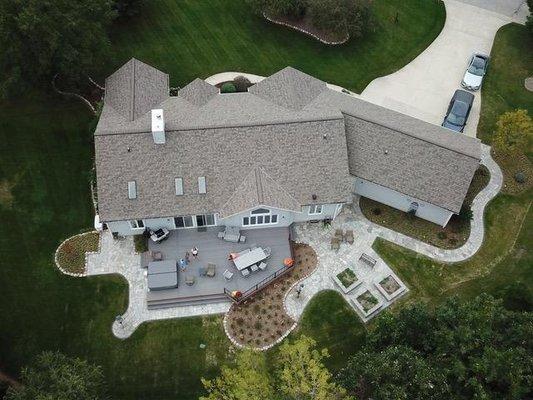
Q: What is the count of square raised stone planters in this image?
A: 3